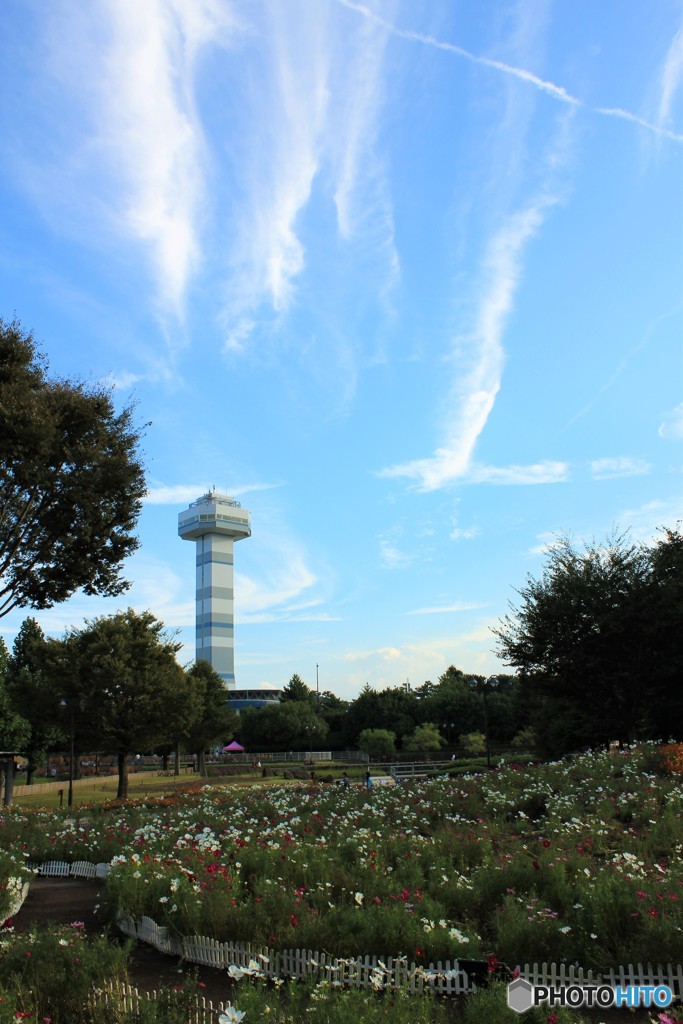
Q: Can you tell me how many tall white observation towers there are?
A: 1